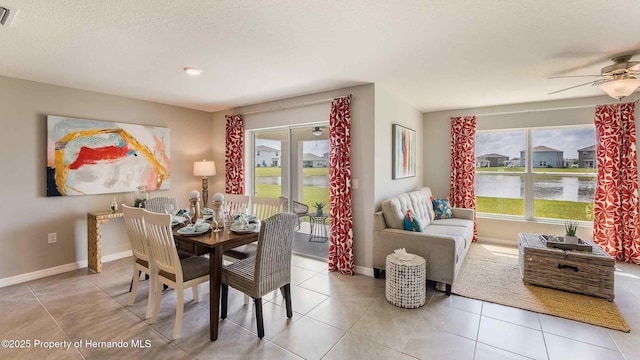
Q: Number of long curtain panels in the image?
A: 4